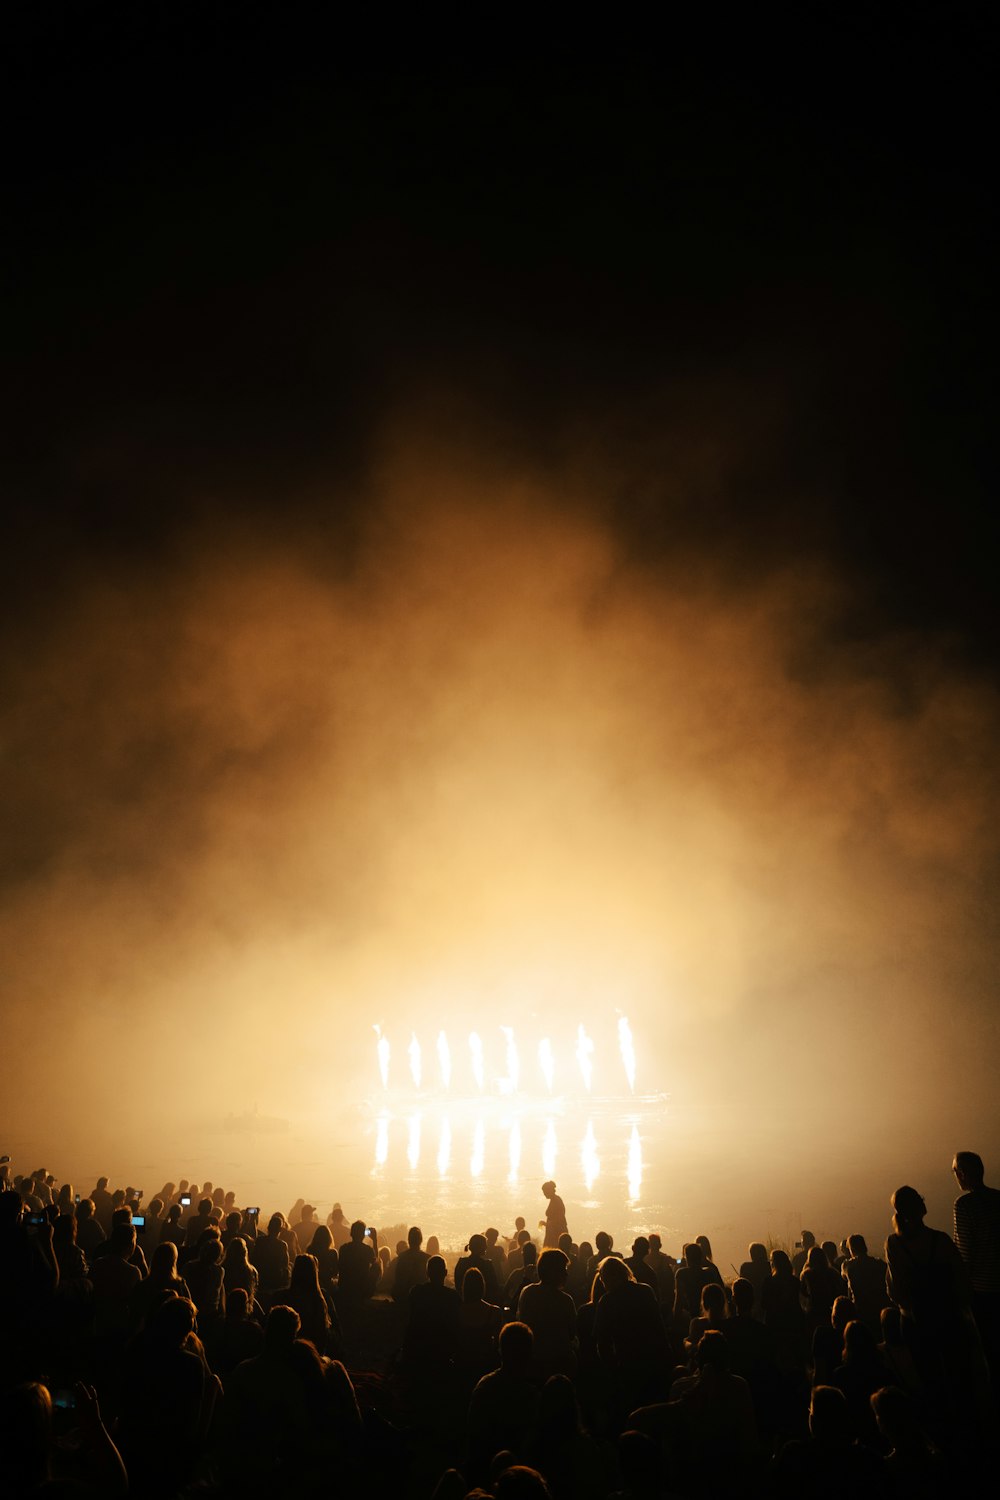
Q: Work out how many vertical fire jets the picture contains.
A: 8